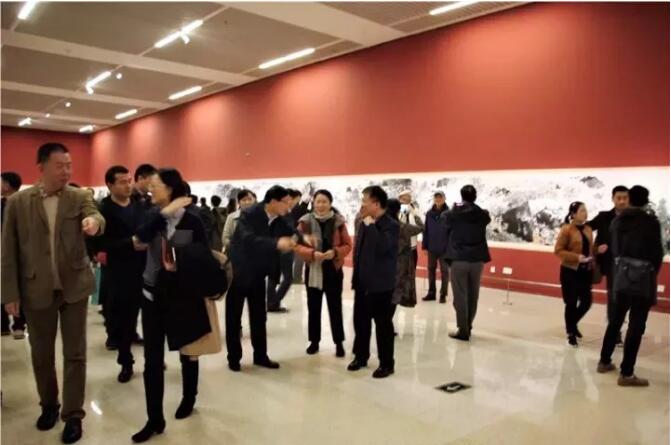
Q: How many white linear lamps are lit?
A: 9